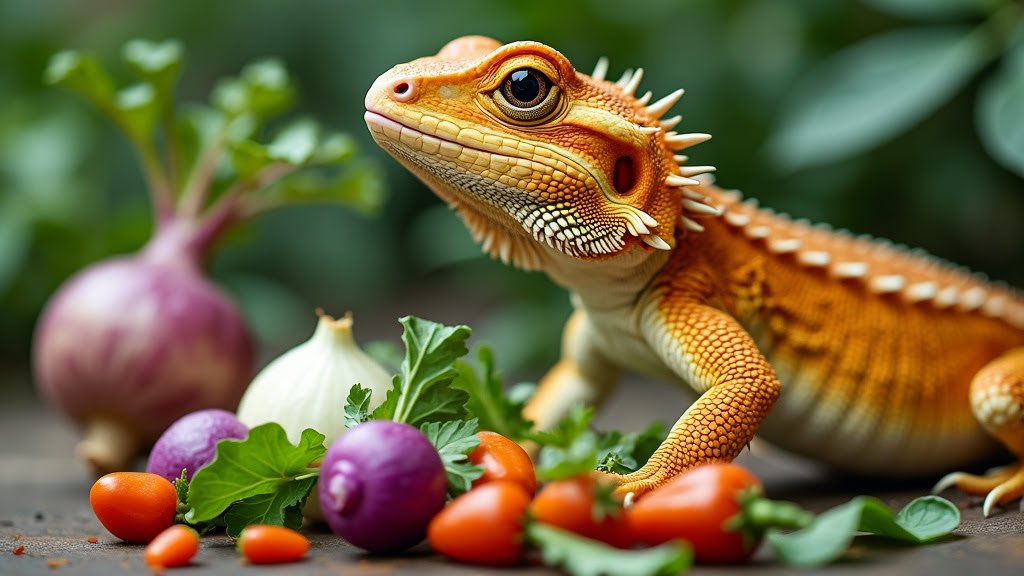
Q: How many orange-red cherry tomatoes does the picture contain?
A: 7